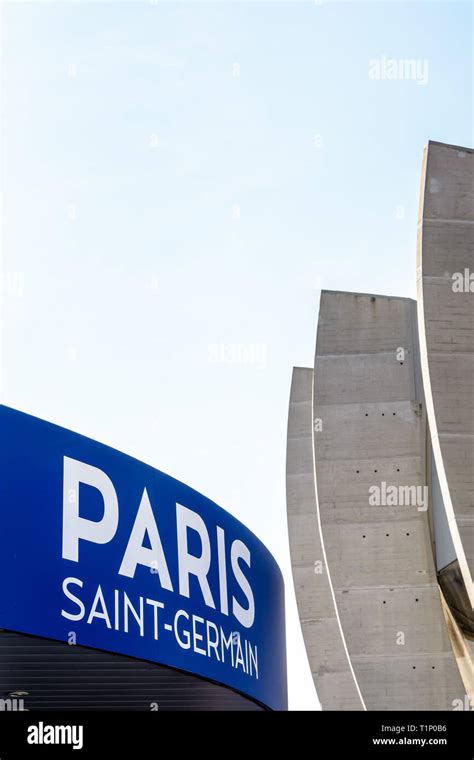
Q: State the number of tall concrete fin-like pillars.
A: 3